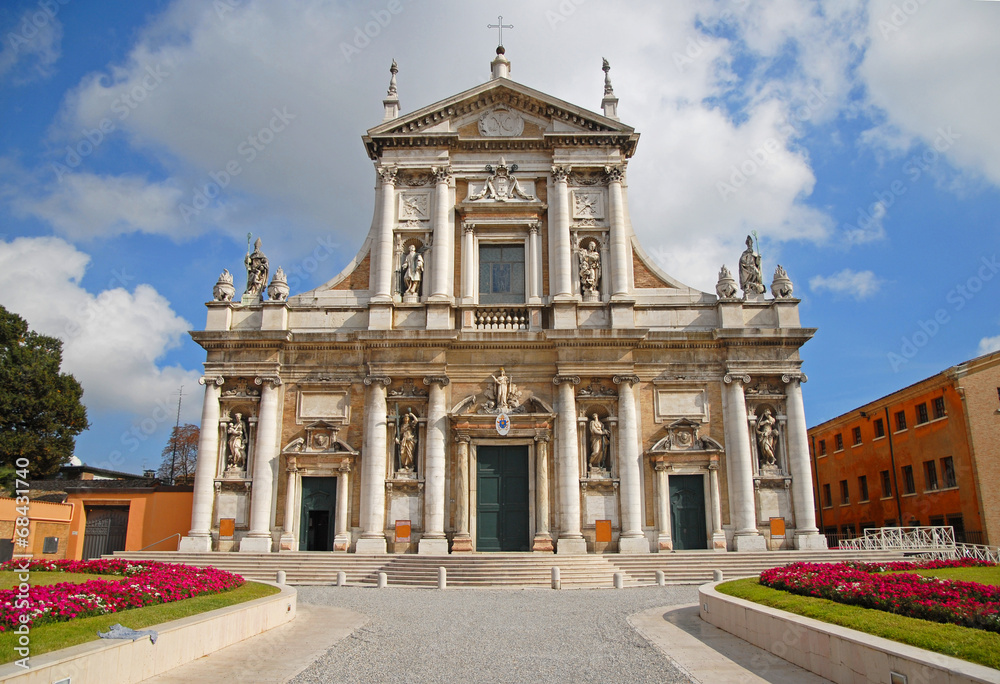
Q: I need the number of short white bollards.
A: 8